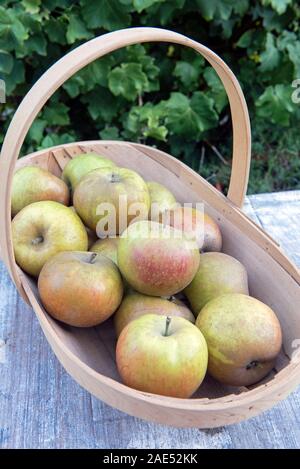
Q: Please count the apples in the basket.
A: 13